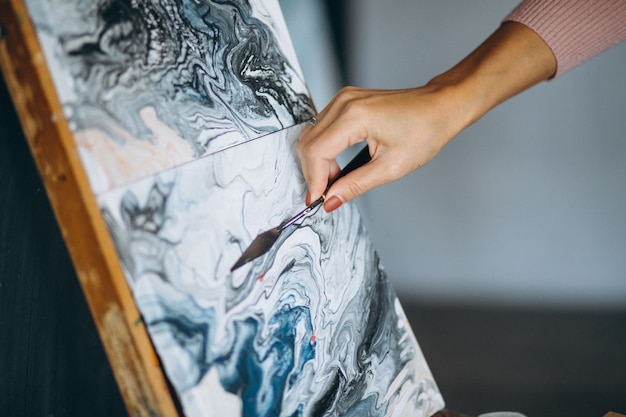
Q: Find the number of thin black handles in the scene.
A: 1